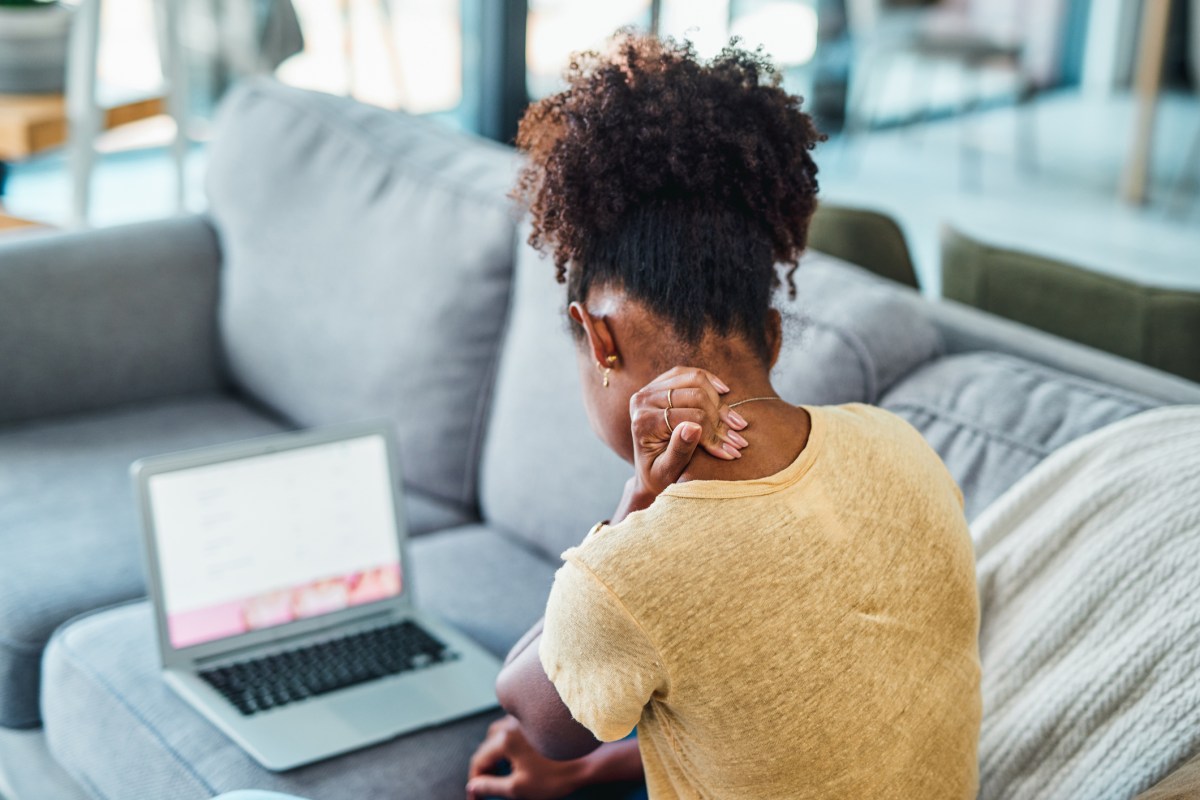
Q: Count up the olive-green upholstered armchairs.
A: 2